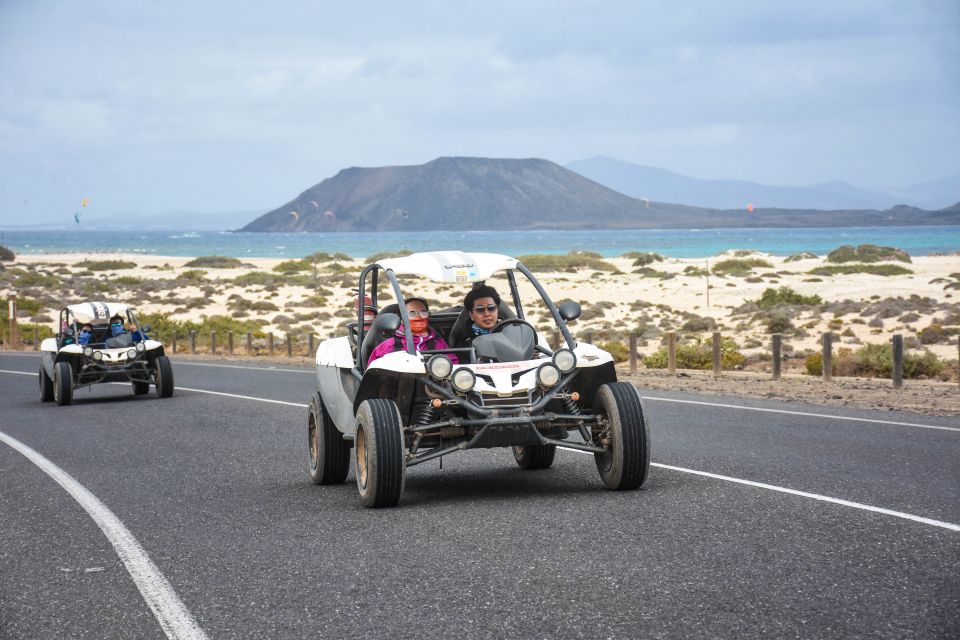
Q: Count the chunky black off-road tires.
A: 8